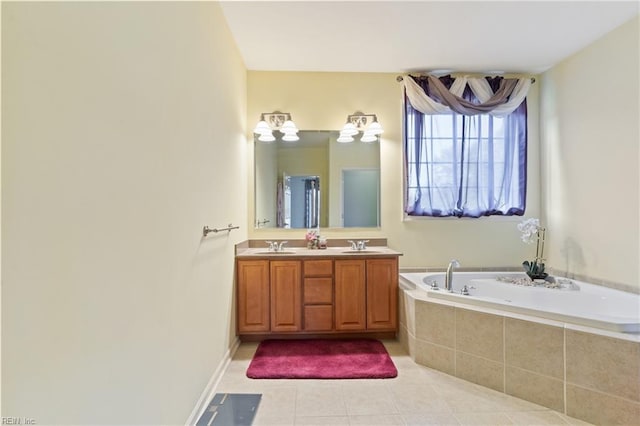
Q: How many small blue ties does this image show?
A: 0